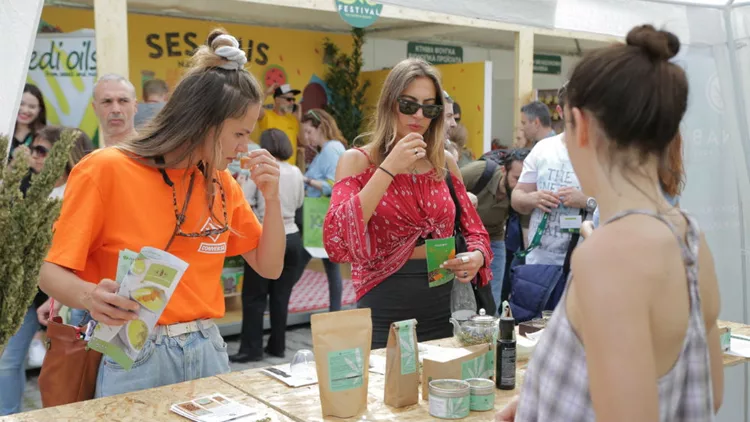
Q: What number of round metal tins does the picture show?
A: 2